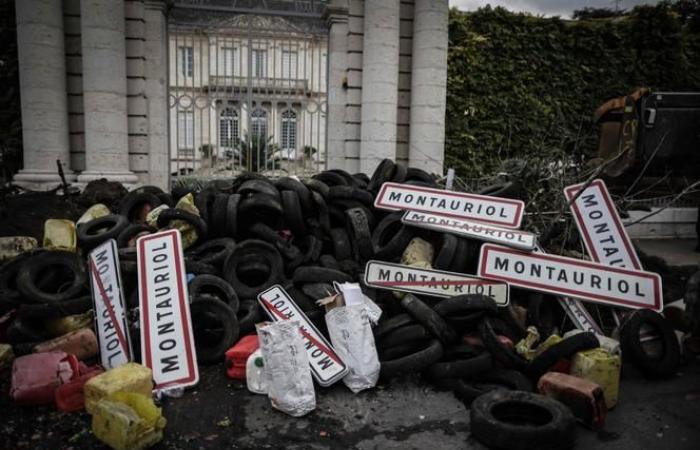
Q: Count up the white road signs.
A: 9